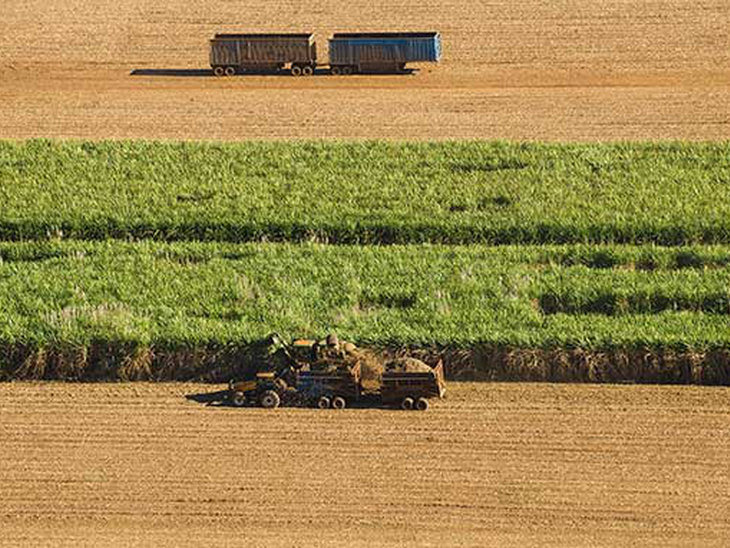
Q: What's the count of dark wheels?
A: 12